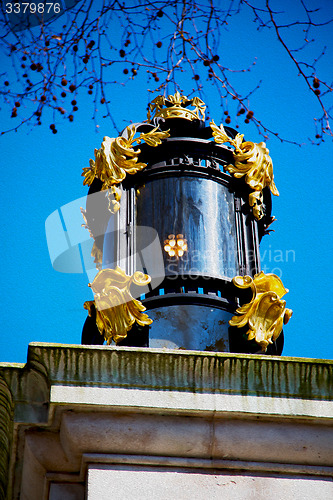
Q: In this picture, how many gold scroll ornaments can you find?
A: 4